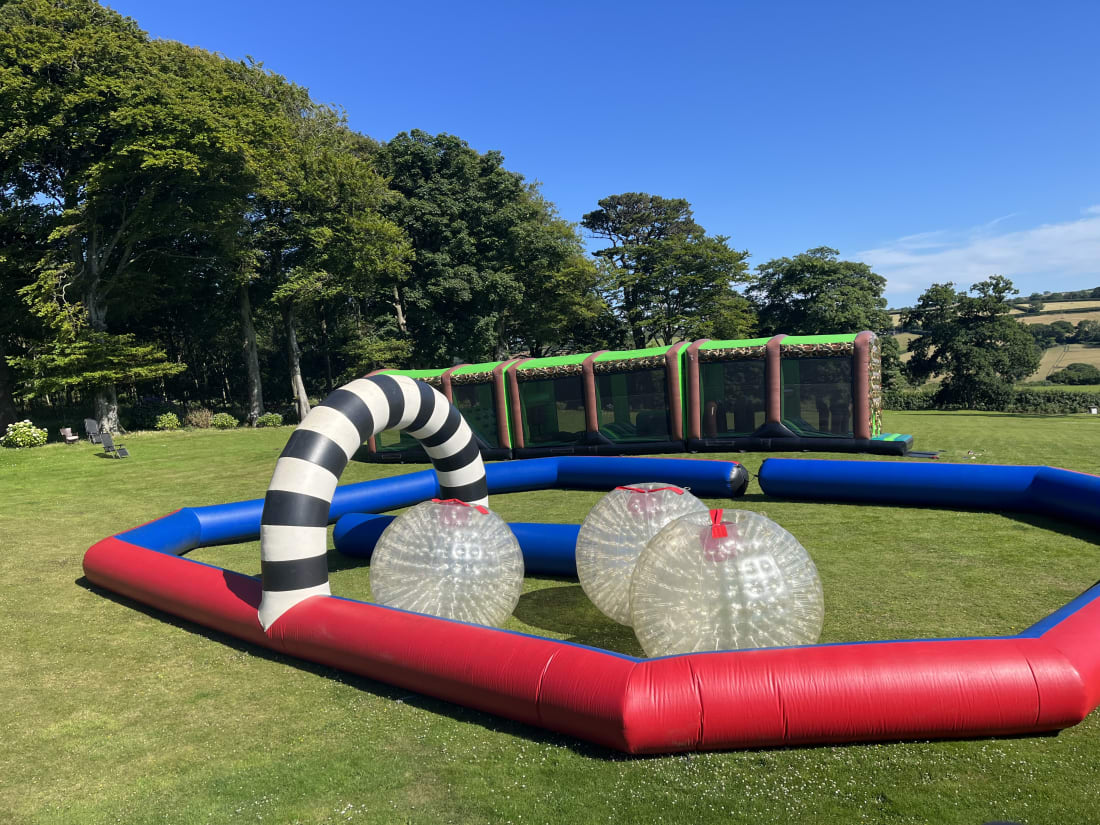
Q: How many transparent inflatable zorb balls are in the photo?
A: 3